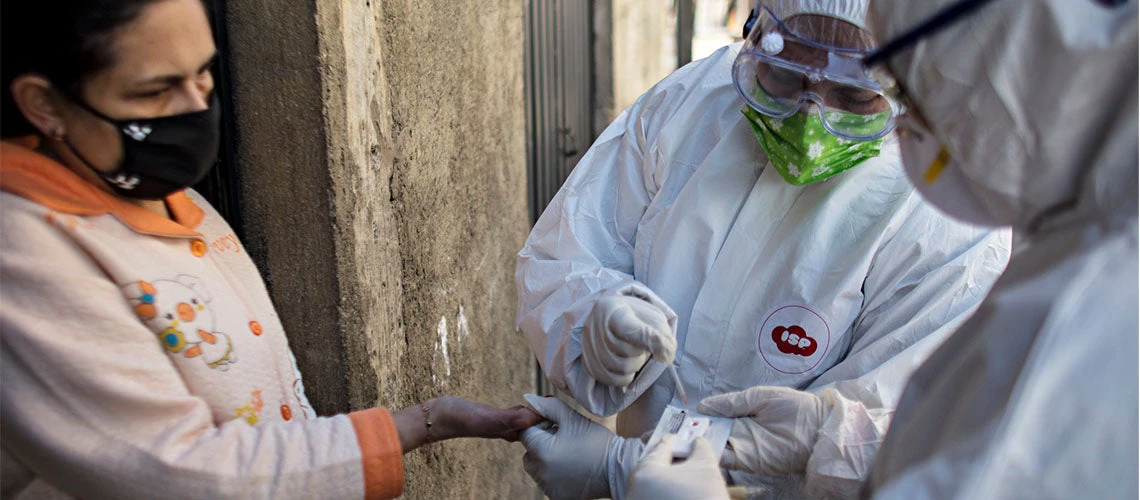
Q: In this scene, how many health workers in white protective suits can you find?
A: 2